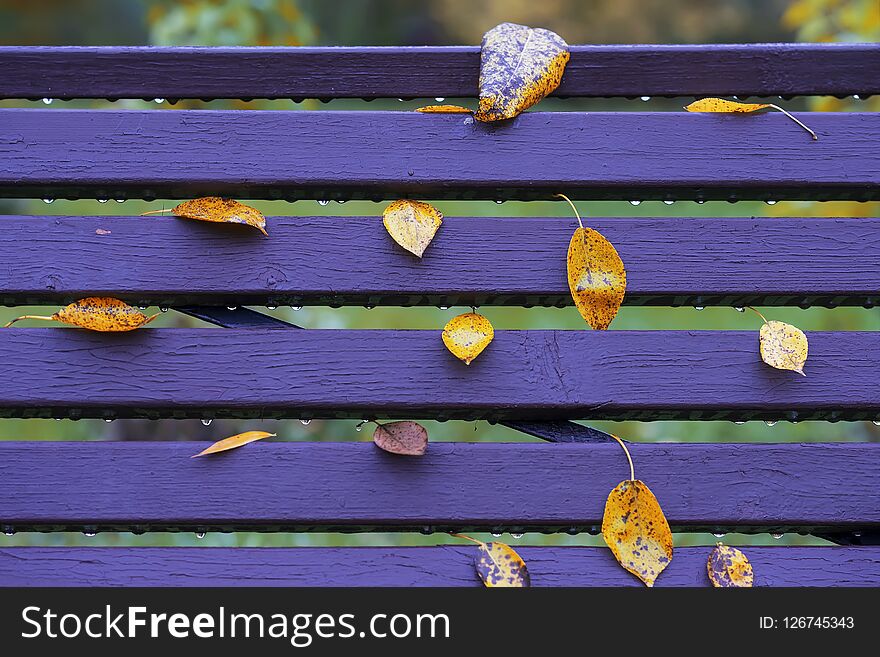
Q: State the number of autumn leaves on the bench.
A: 14